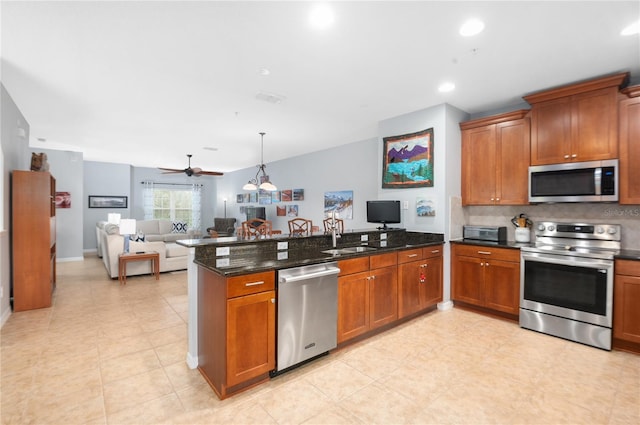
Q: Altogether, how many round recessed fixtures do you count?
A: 4